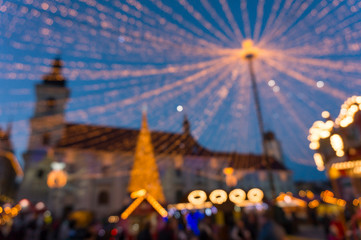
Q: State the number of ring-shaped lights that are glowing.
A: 4